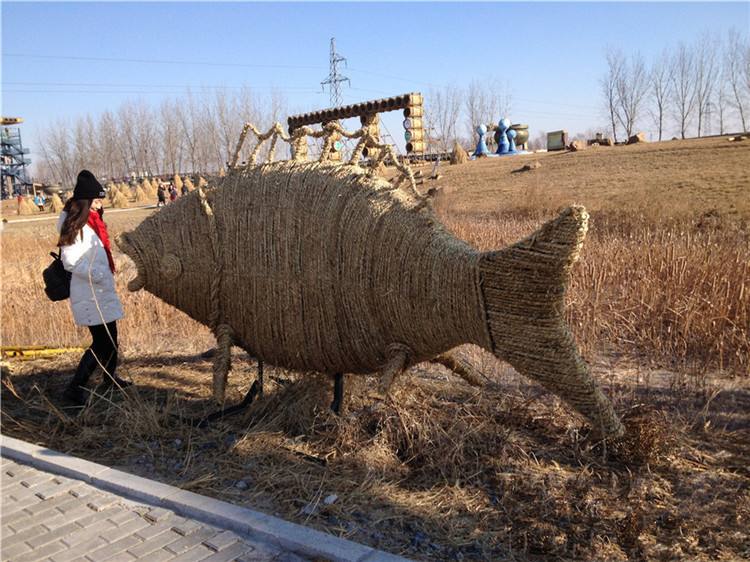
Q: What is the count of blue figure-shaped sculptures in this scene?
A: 3